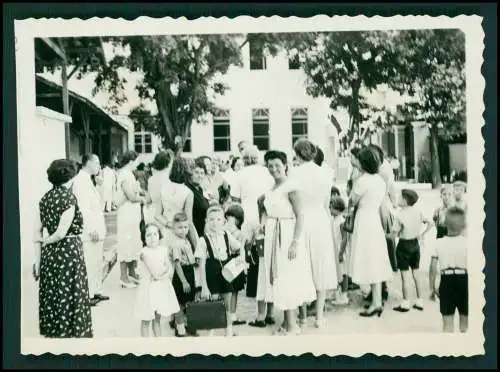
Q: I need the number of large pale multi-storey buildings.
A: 1